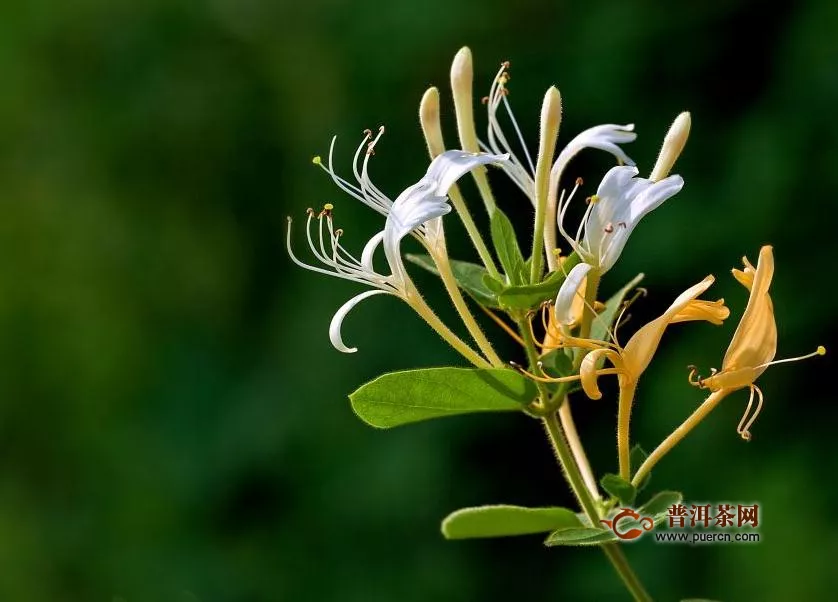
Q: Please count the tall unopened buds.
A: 4